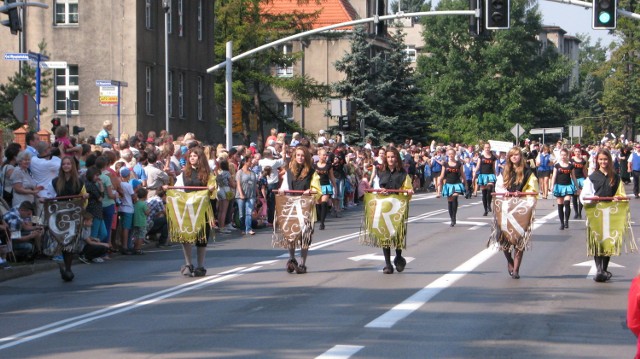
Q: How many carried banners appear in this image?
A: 6